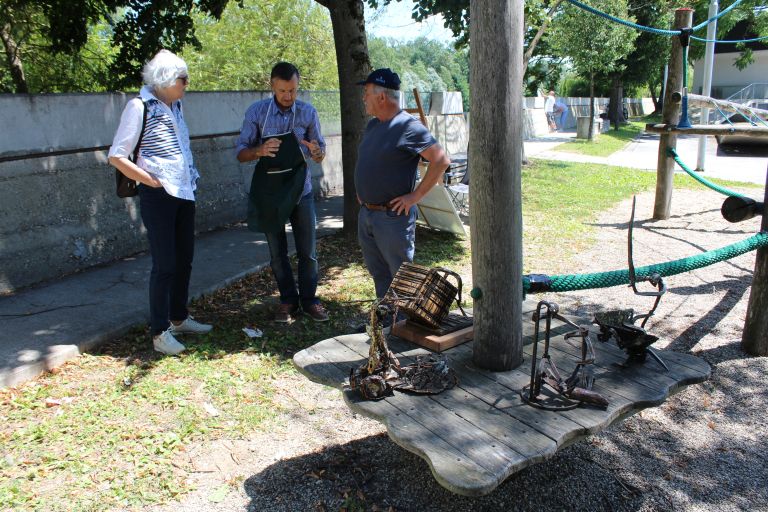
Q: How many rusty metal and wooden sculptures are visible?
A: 4